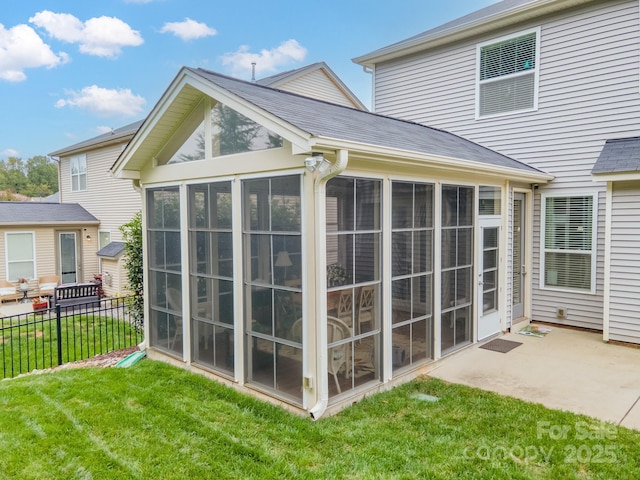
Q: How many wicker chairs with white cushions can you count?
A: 2